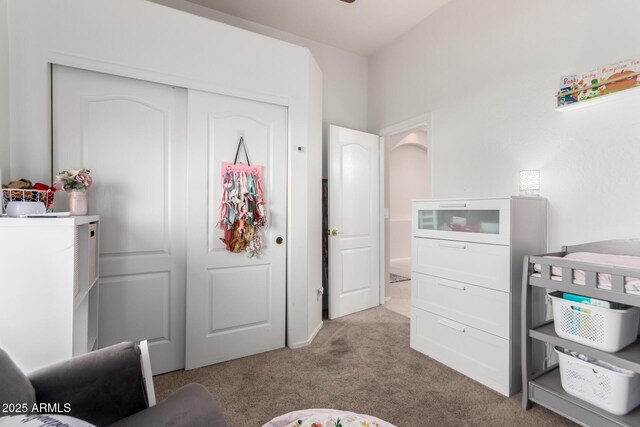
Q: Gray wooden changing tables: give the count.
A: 1